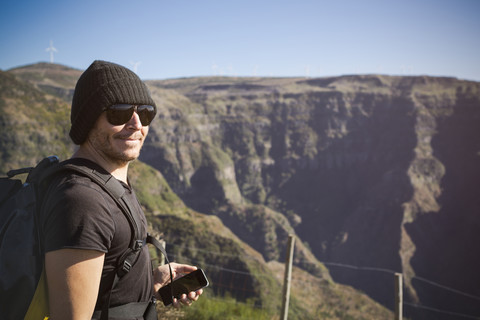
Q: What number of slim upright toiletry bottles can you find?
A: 0